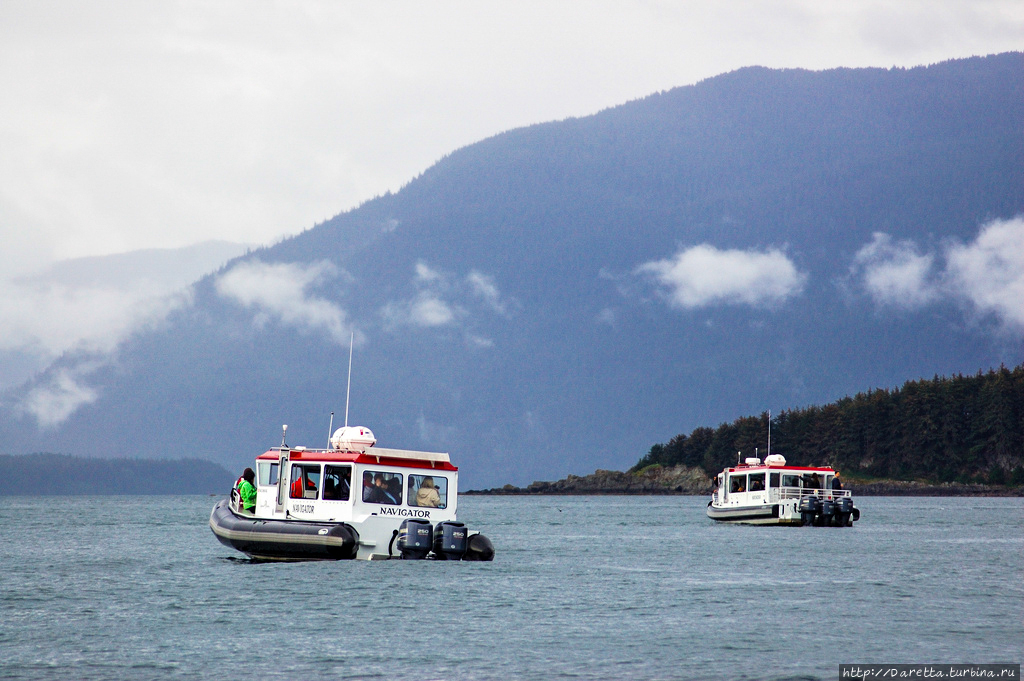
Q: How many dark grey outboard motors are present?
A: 5